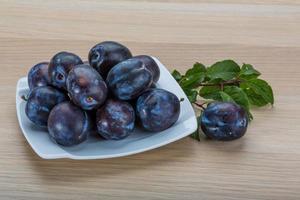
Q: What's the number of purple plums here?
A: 11